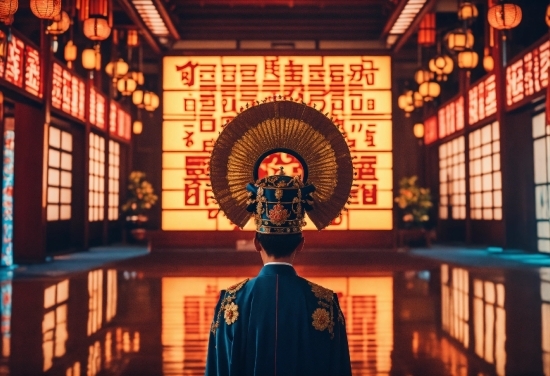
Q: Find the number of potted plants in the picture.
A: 2